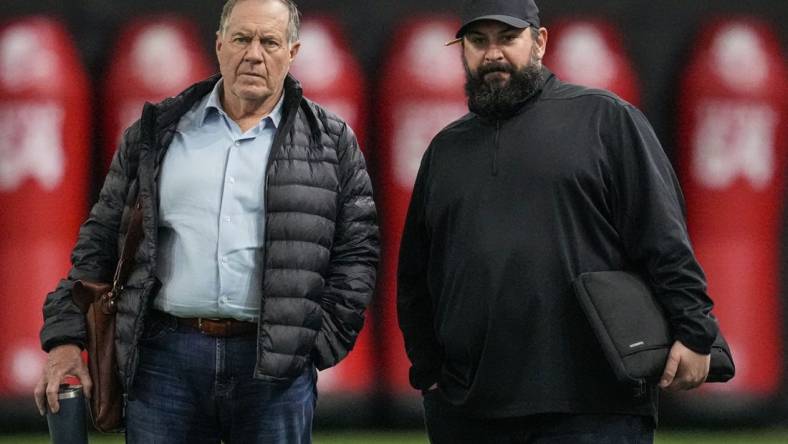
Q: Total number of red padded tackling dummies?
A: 6